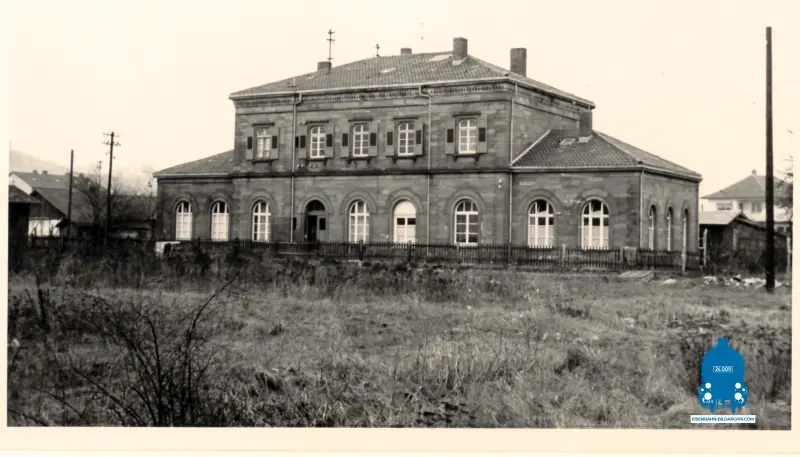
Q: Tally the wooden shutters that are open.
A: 10